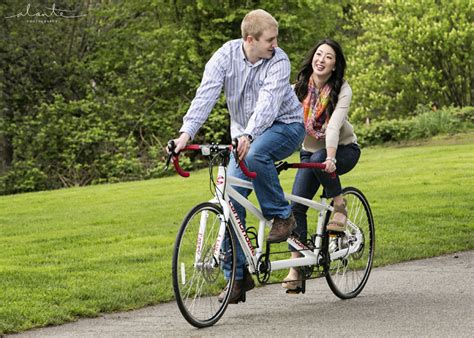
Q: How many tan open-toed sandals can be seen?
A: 2